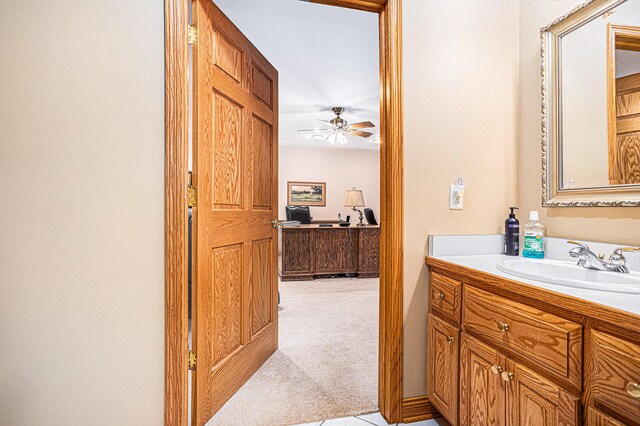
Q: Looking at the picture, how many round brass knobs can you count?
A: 6